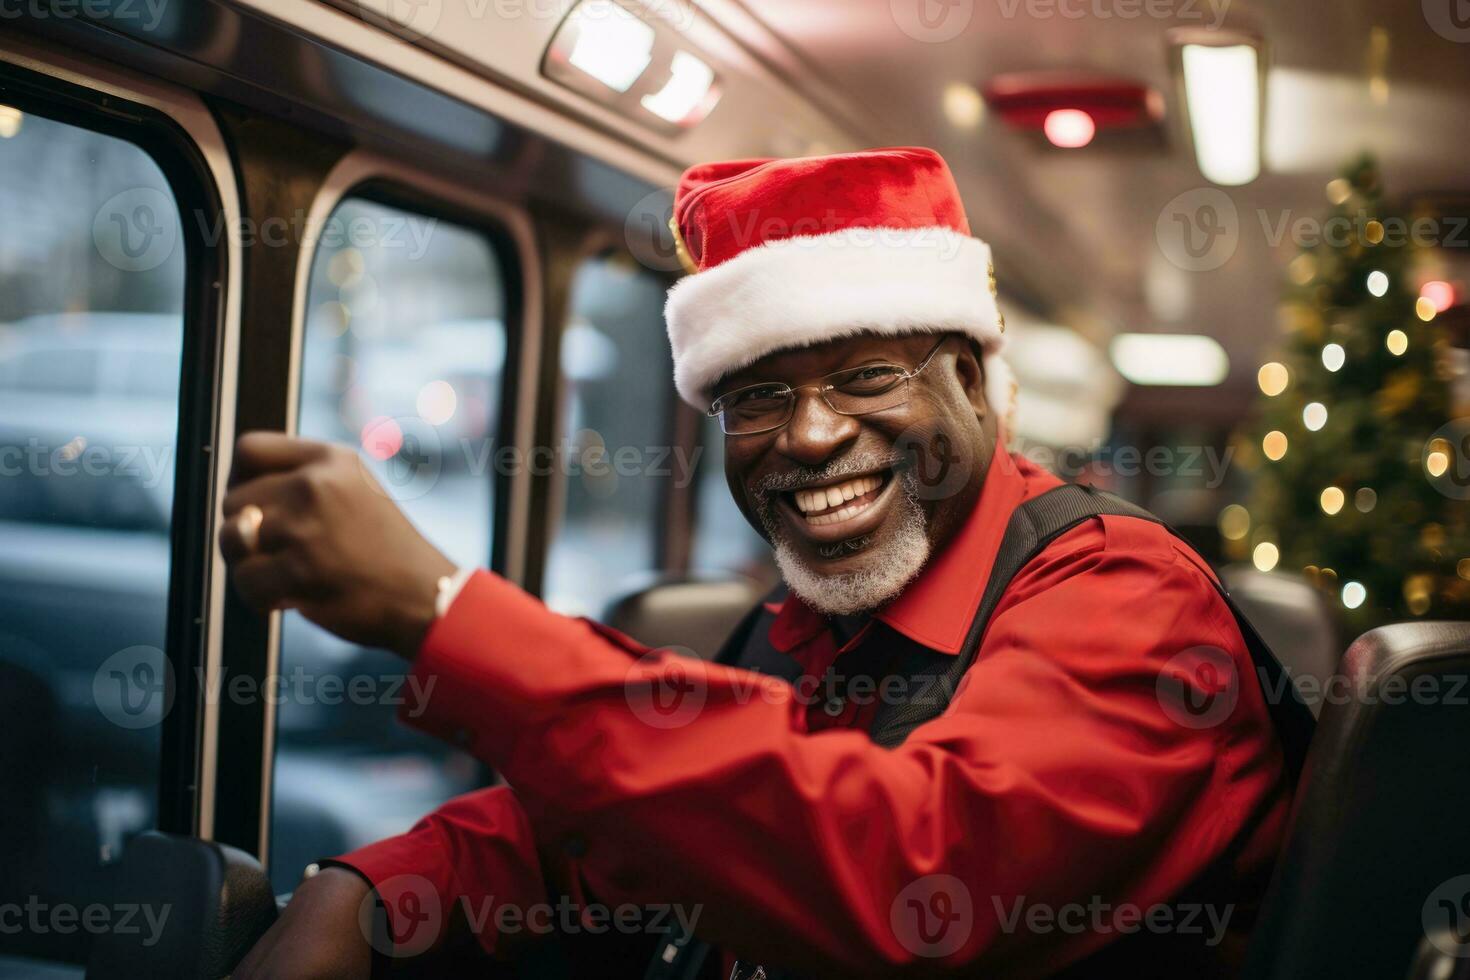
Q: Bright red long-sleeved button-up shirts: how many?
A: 1